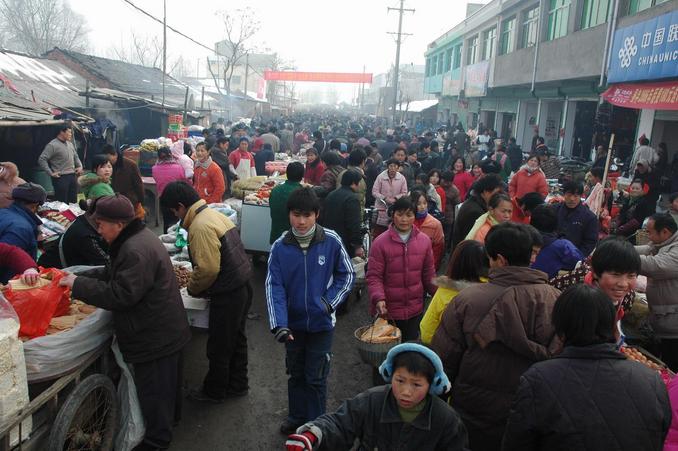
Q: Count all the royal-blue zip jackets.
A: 1